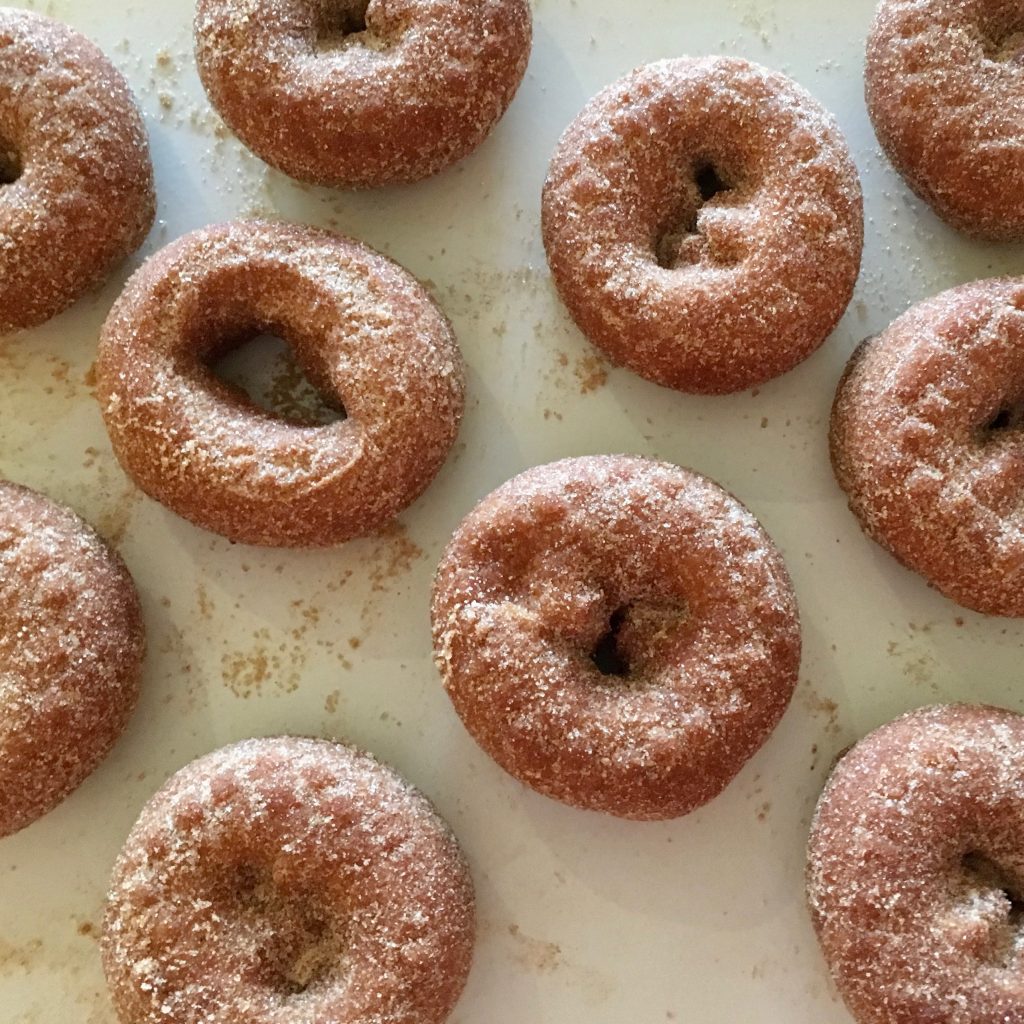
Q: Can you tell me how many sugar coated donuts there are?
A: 10